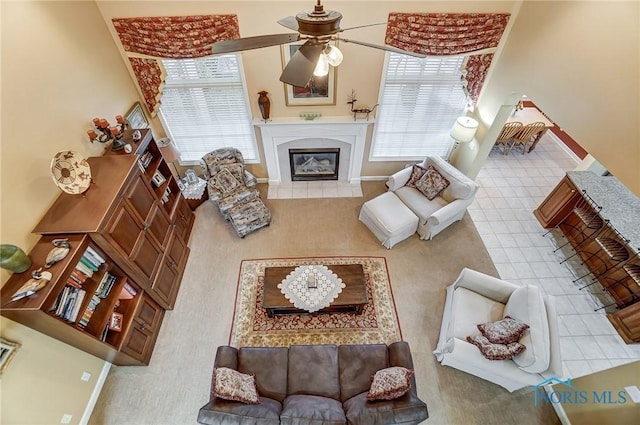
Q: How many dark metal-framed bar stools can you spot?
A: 3